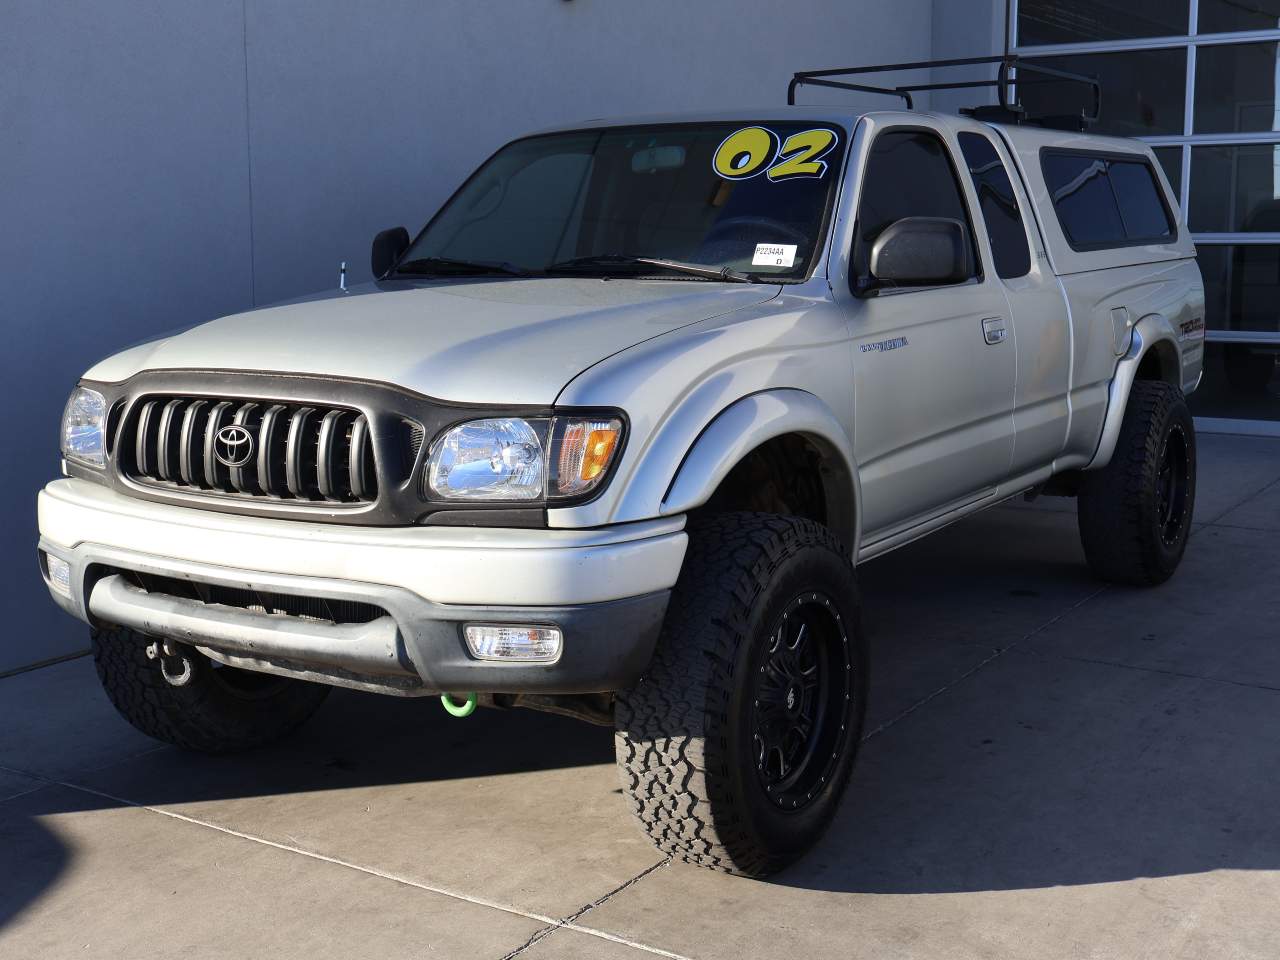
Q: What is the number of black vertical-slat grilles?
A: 1